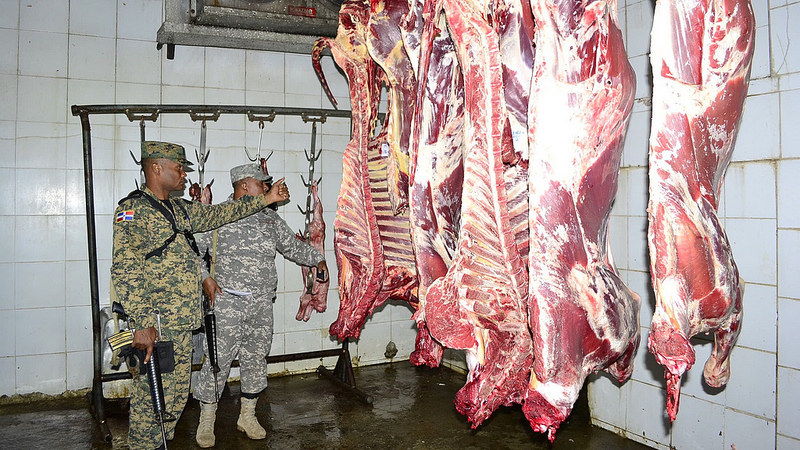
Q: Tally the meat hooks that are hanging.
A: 4